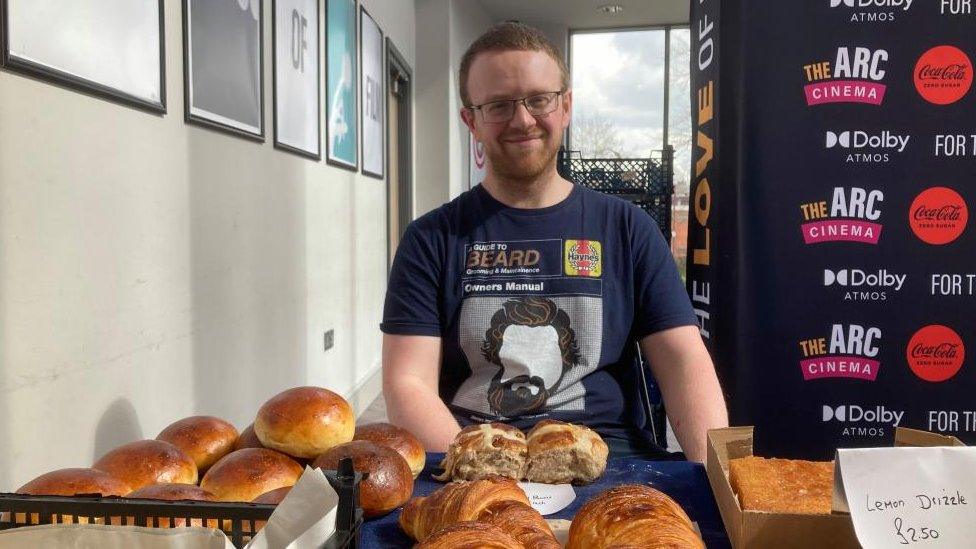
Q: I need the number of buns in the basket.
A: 10